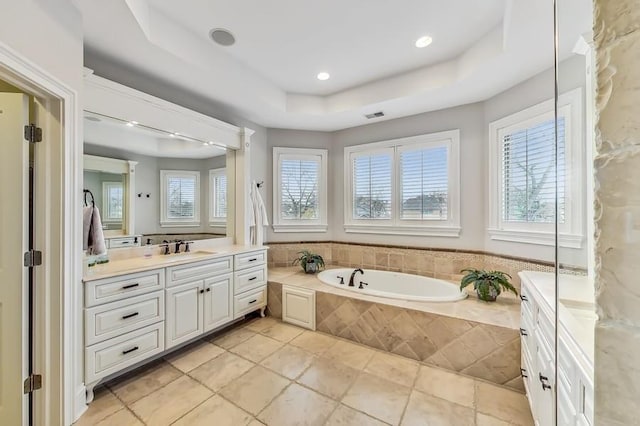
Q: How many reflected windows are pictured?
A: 3